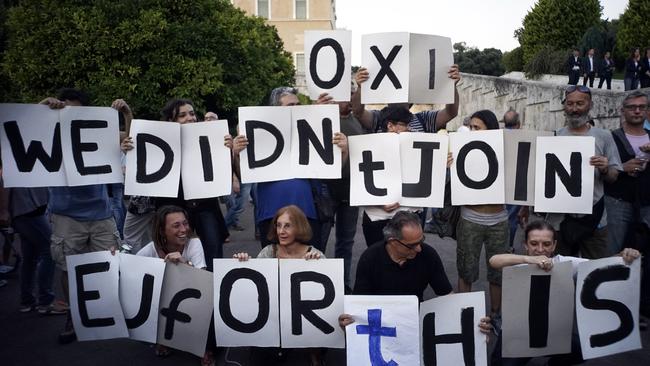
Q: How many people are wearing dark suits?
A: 5